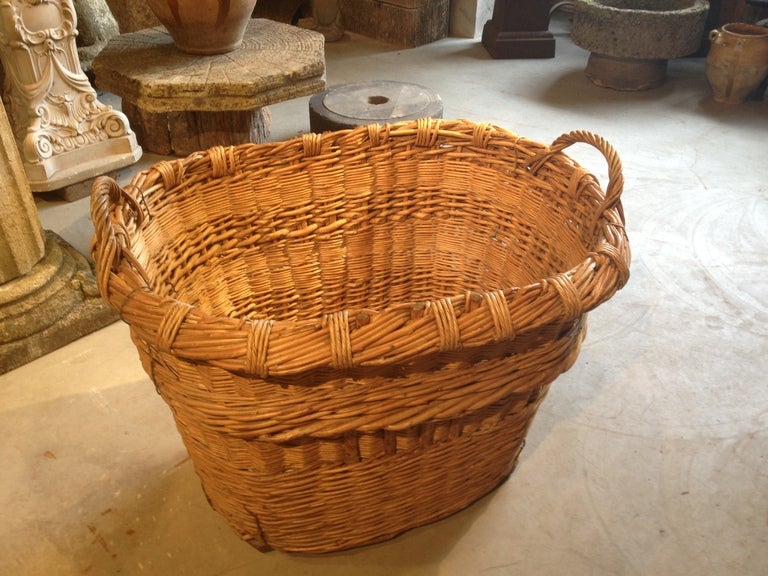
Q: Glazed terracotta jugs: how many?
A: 2